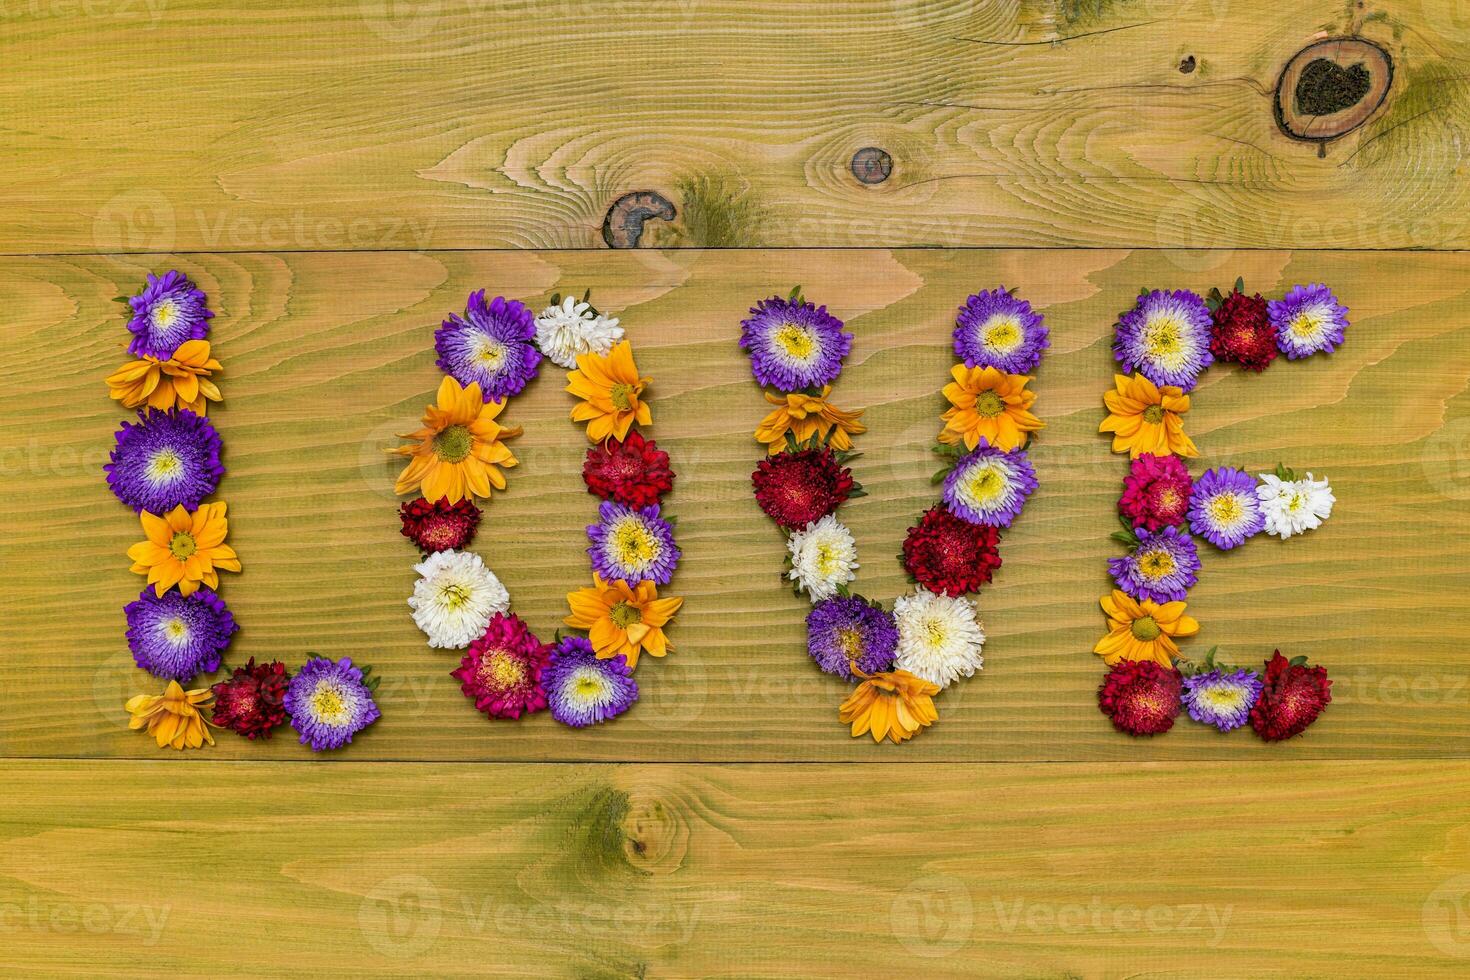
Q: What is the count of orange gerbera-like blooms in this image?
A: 11